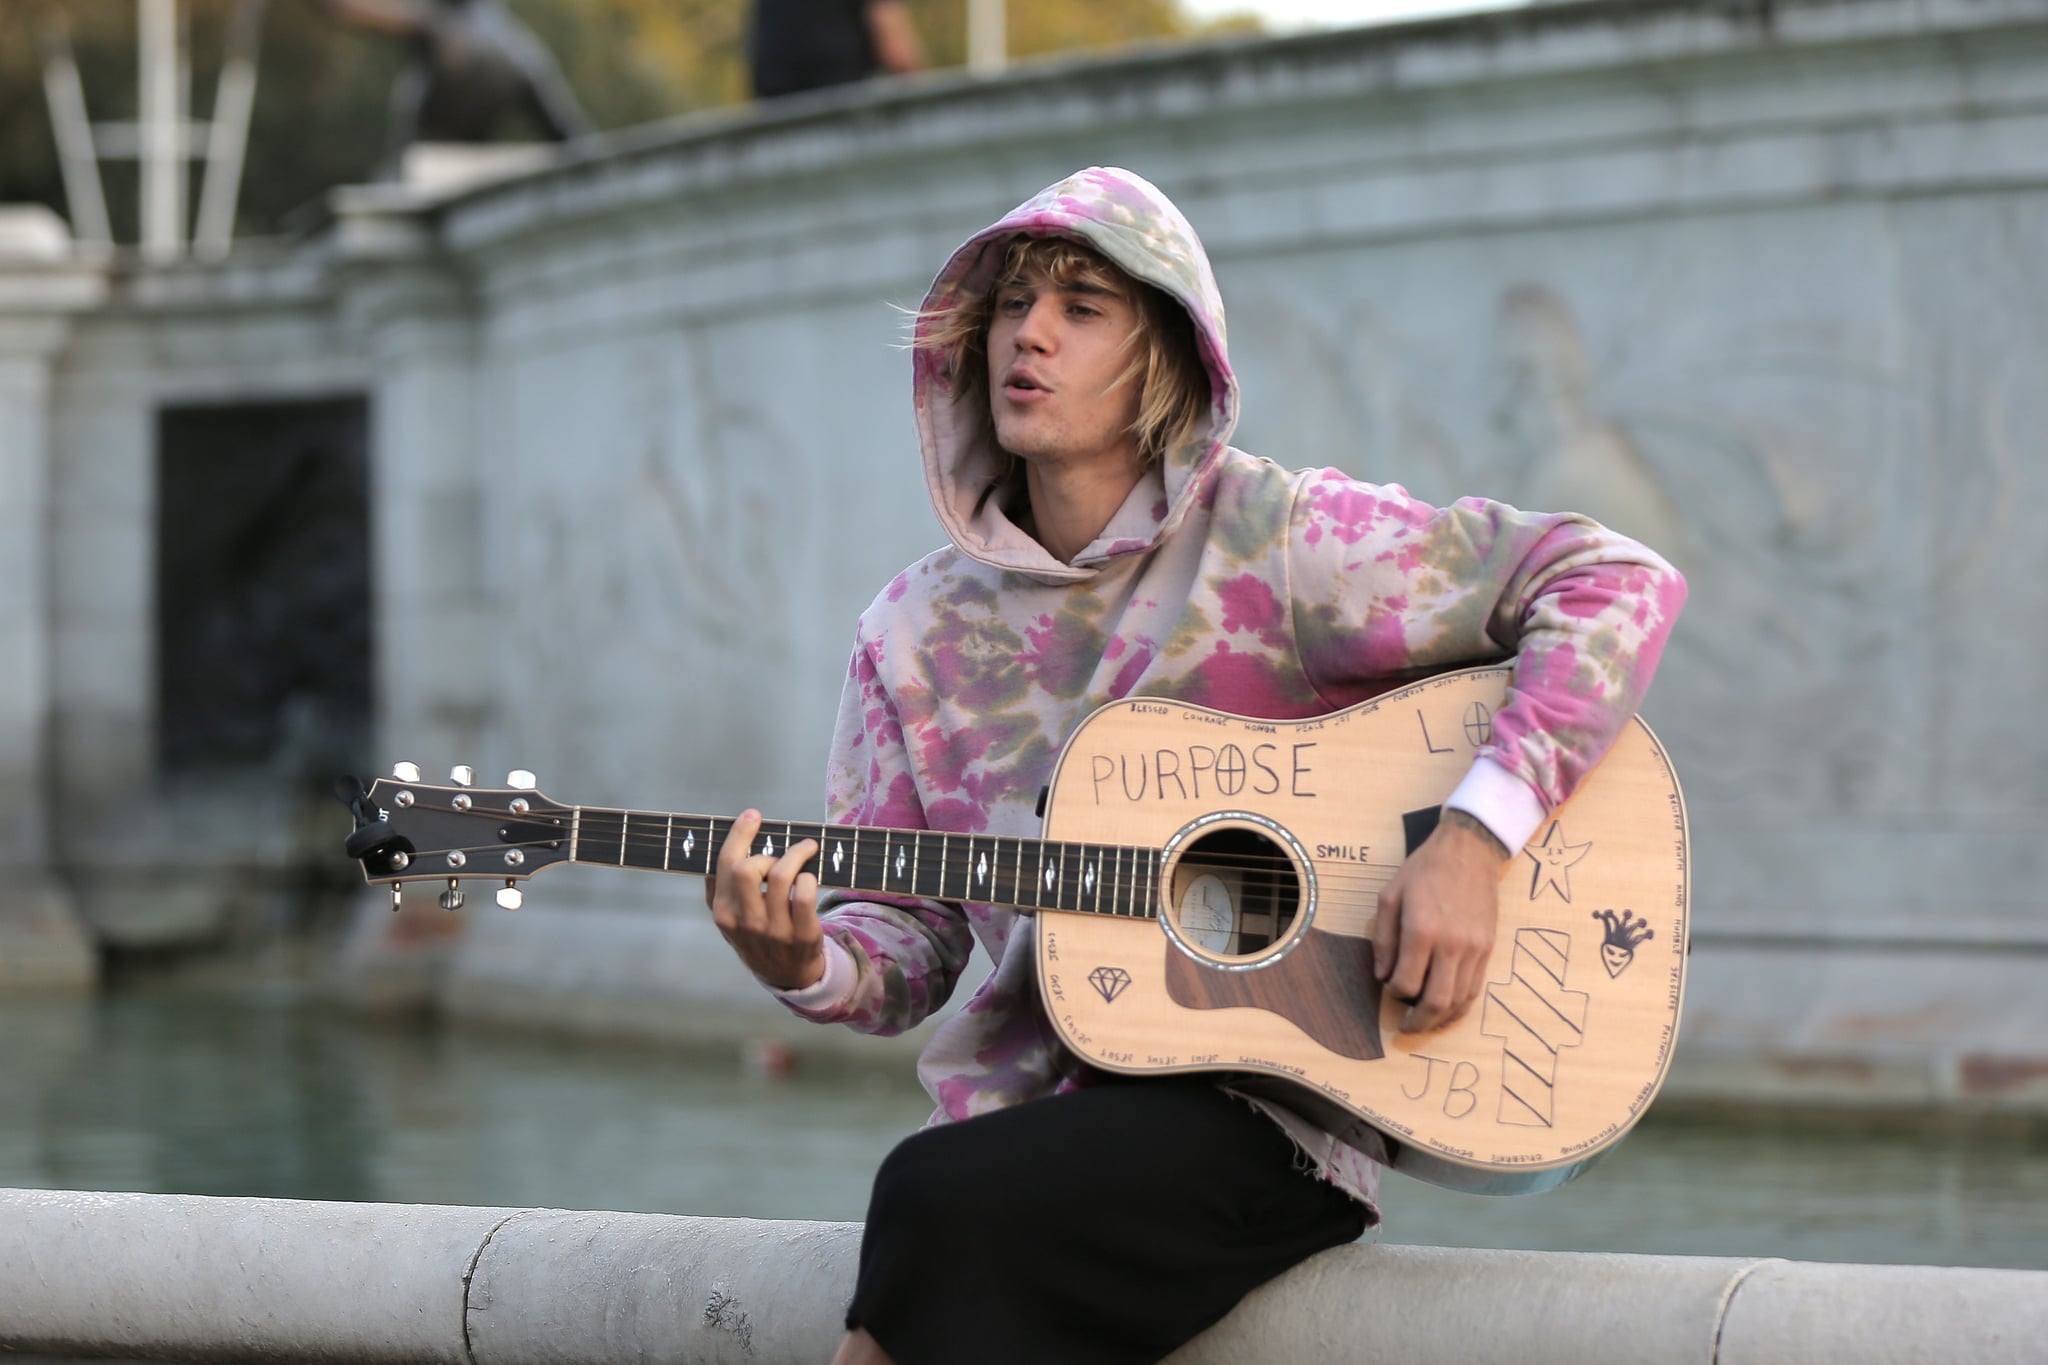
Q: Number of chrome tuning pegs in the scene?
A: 6